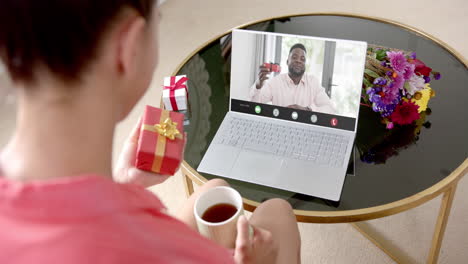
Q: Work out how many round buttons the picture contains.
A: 5